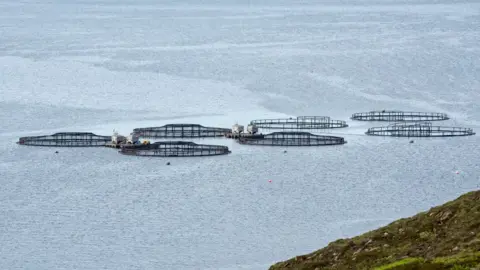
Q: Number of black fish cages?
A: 7